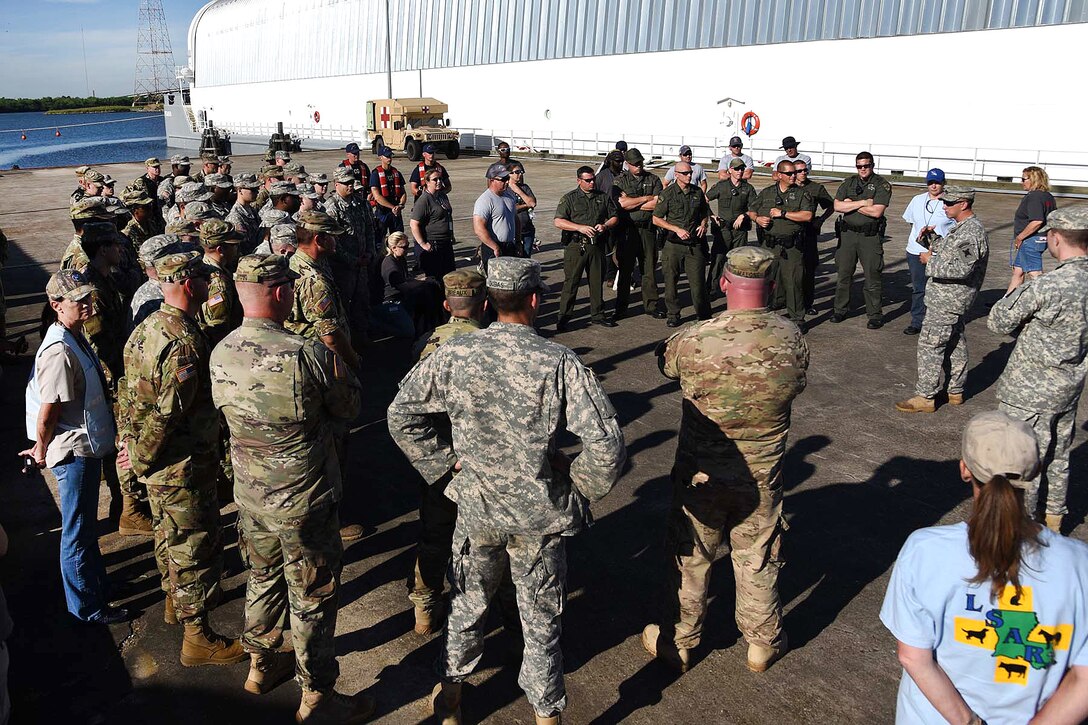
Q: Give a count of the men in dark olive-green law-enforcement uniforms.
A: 7